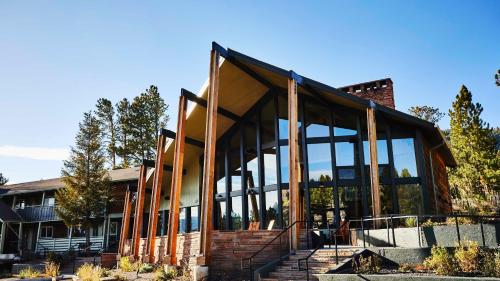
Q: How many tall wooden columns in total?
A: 7